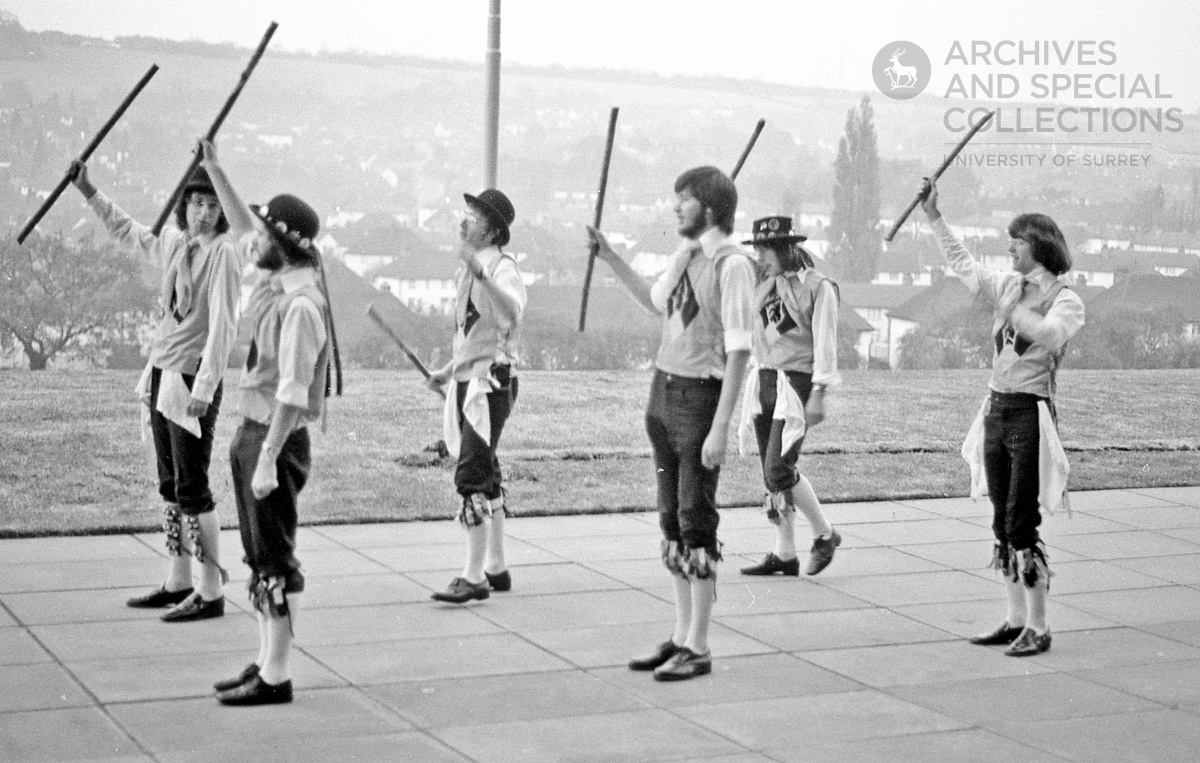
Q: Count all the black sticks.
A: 6